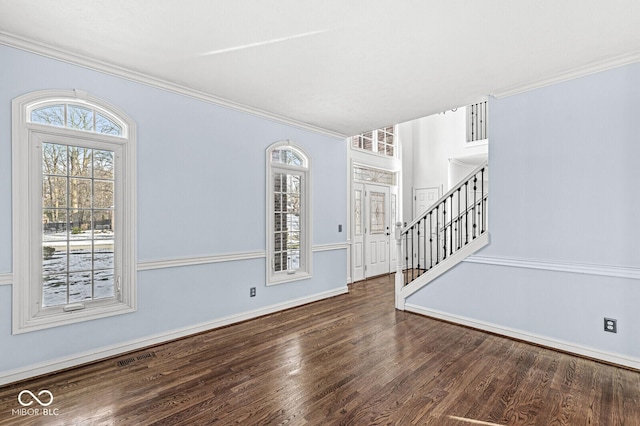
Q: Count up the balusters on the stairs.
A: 12